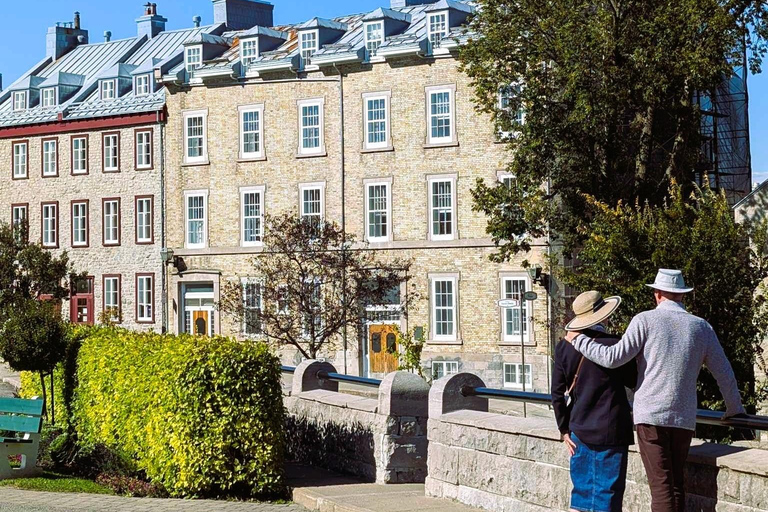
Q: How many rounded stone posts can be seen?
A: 3